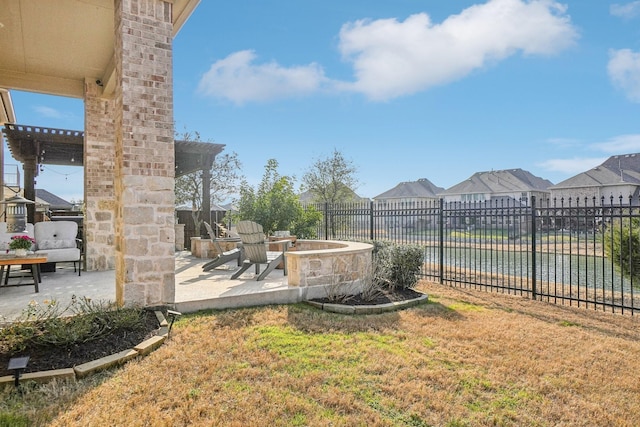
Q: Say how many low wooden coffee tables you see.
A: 1